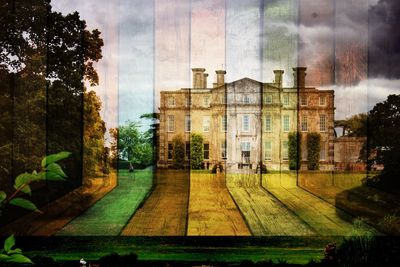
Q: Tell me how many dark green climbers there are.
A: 4